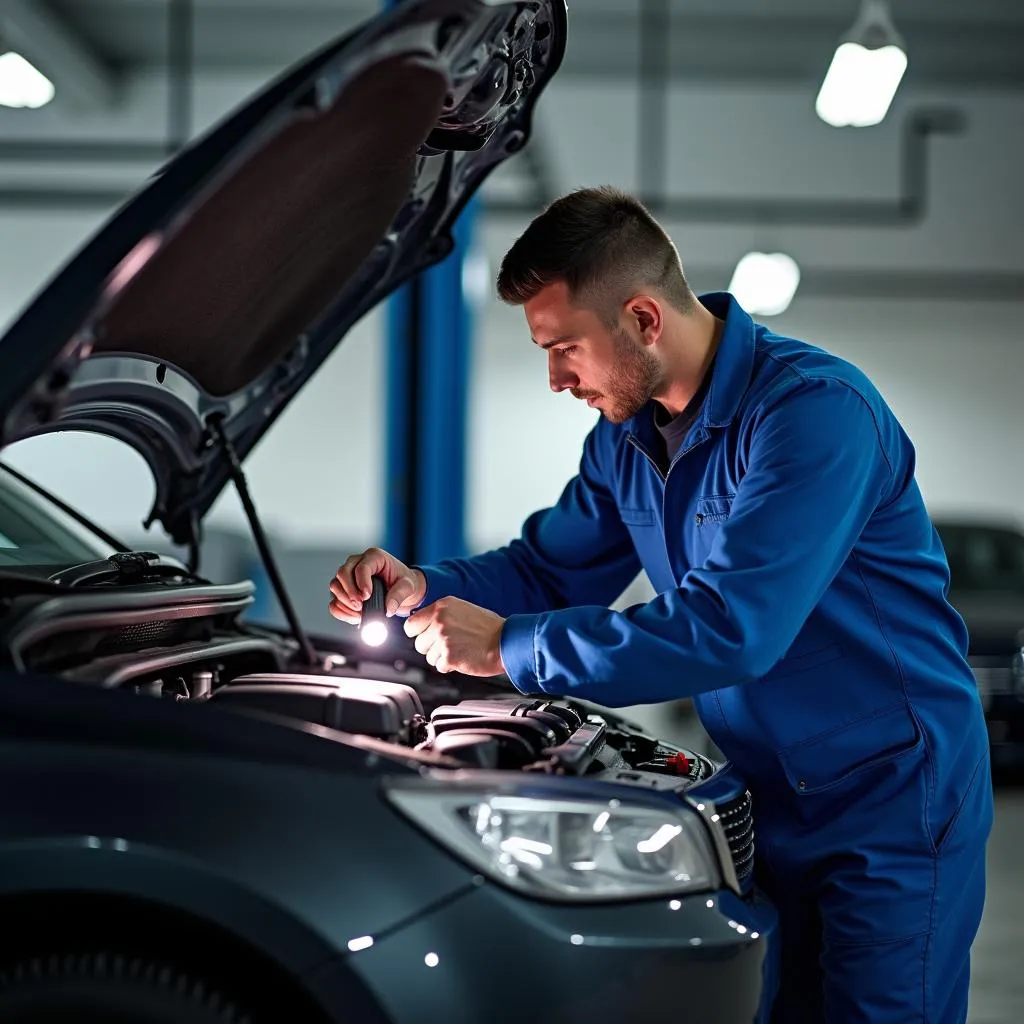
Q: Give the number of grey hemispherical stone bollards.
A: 0